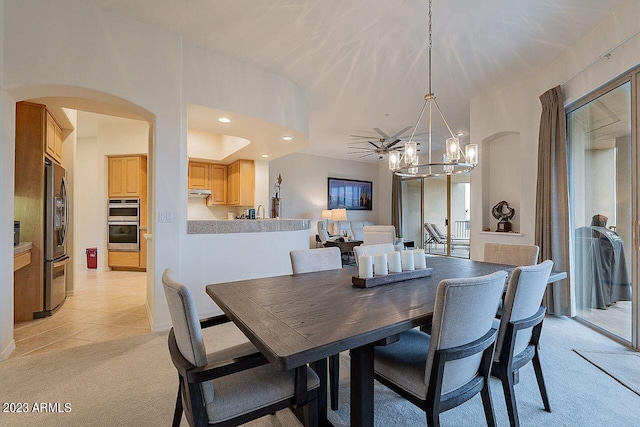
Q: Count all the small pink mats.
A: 0